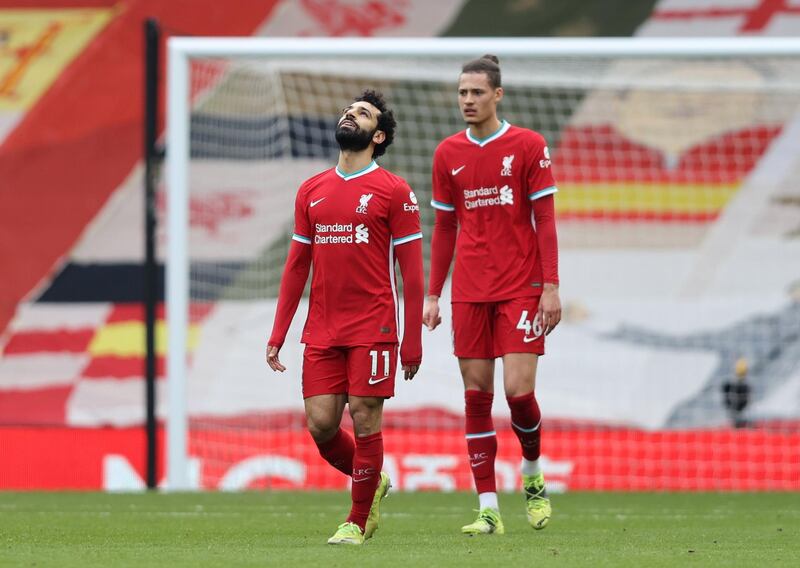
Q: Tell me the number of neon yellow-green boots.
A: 4